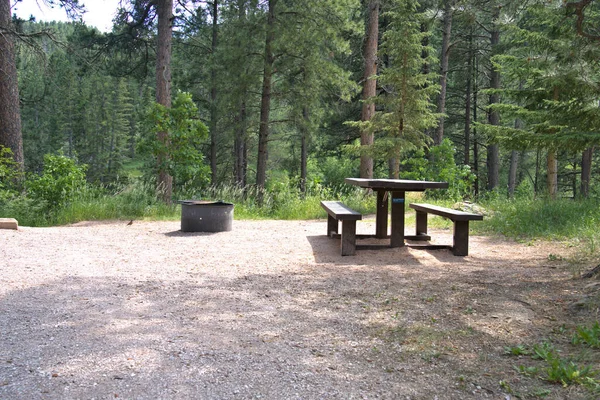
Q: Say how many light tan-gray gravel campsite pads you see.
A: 1